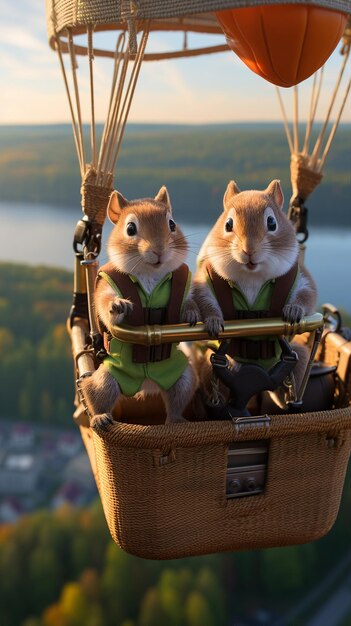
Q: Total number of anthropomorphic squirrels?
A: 2